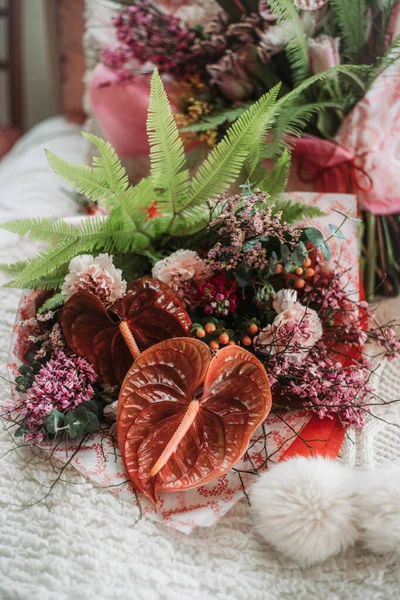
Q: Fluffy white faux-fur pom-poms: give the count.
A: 2